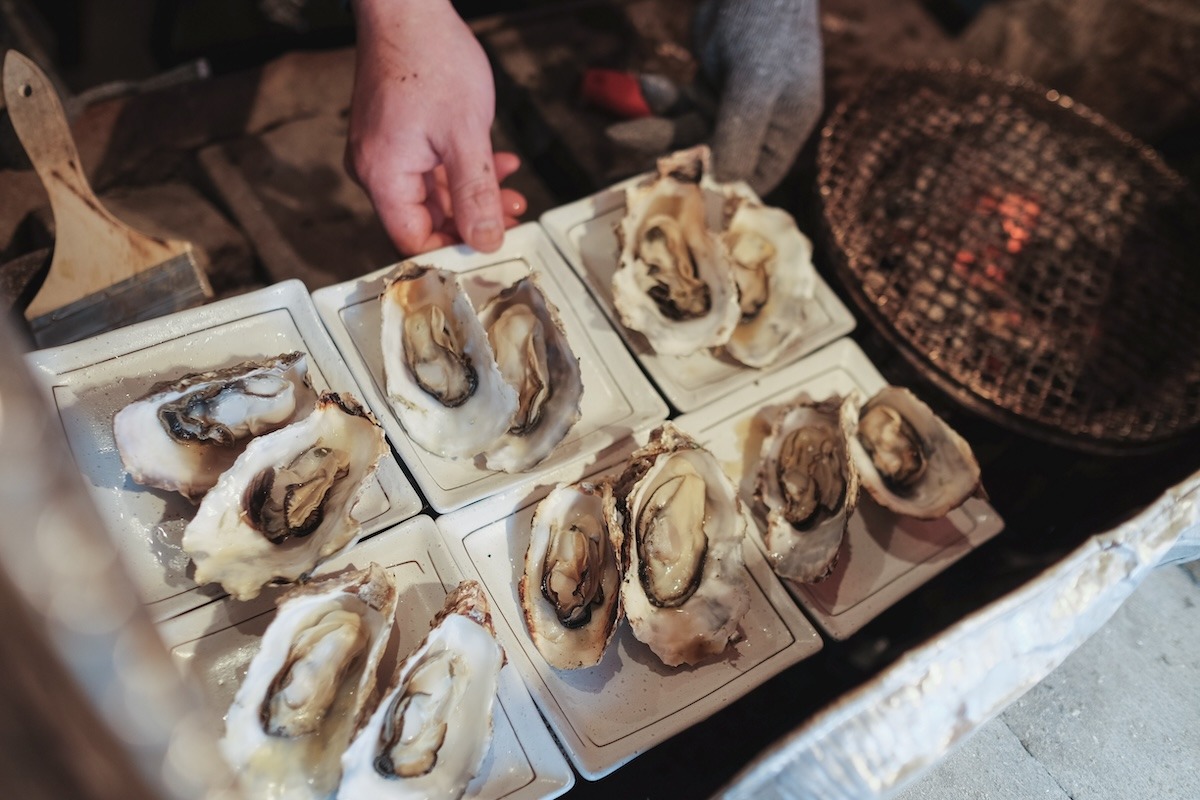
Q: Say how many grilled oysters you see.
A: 12